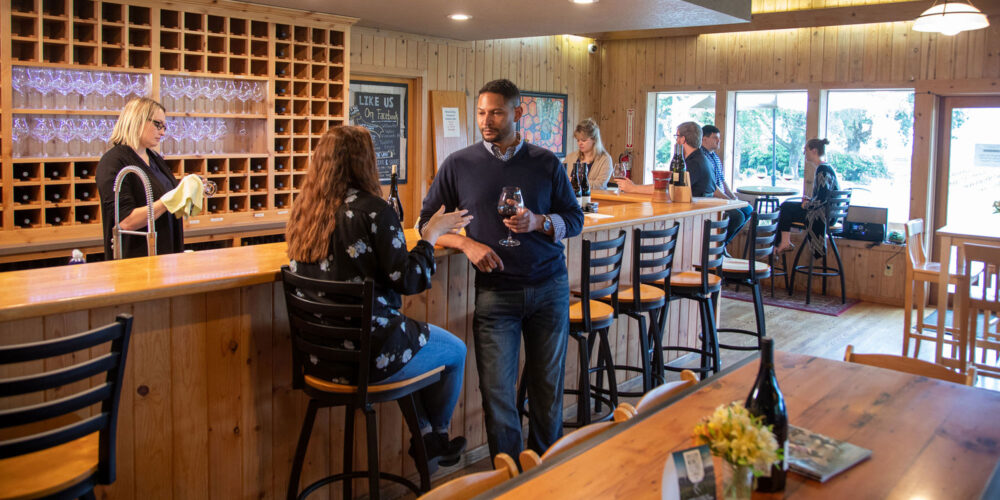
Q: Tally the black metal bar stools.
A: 7